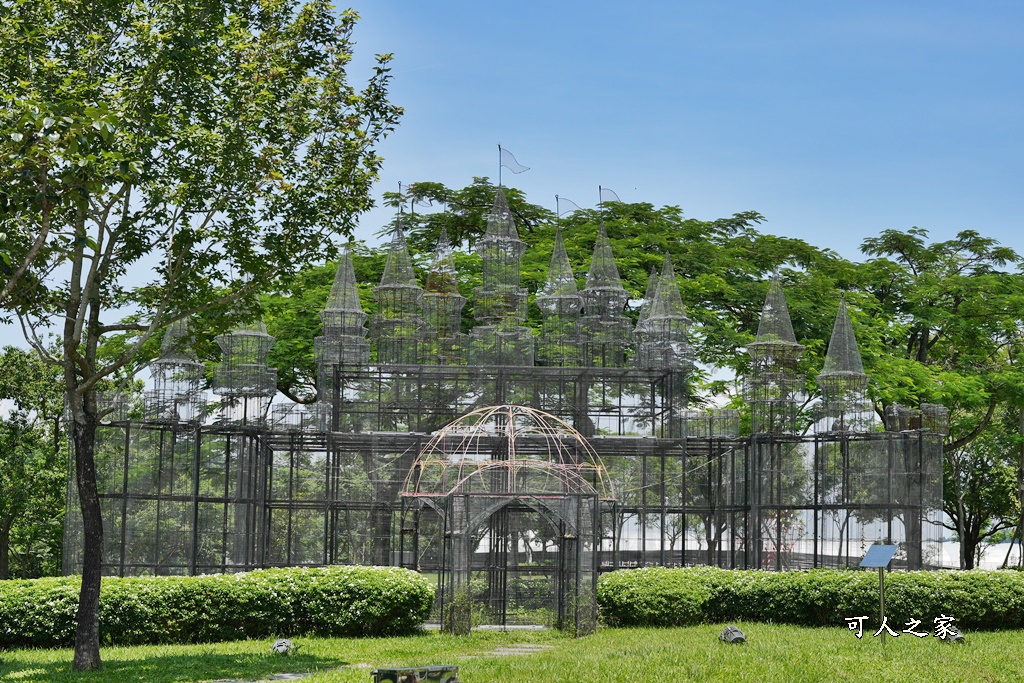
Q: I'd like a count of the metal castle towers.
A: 12